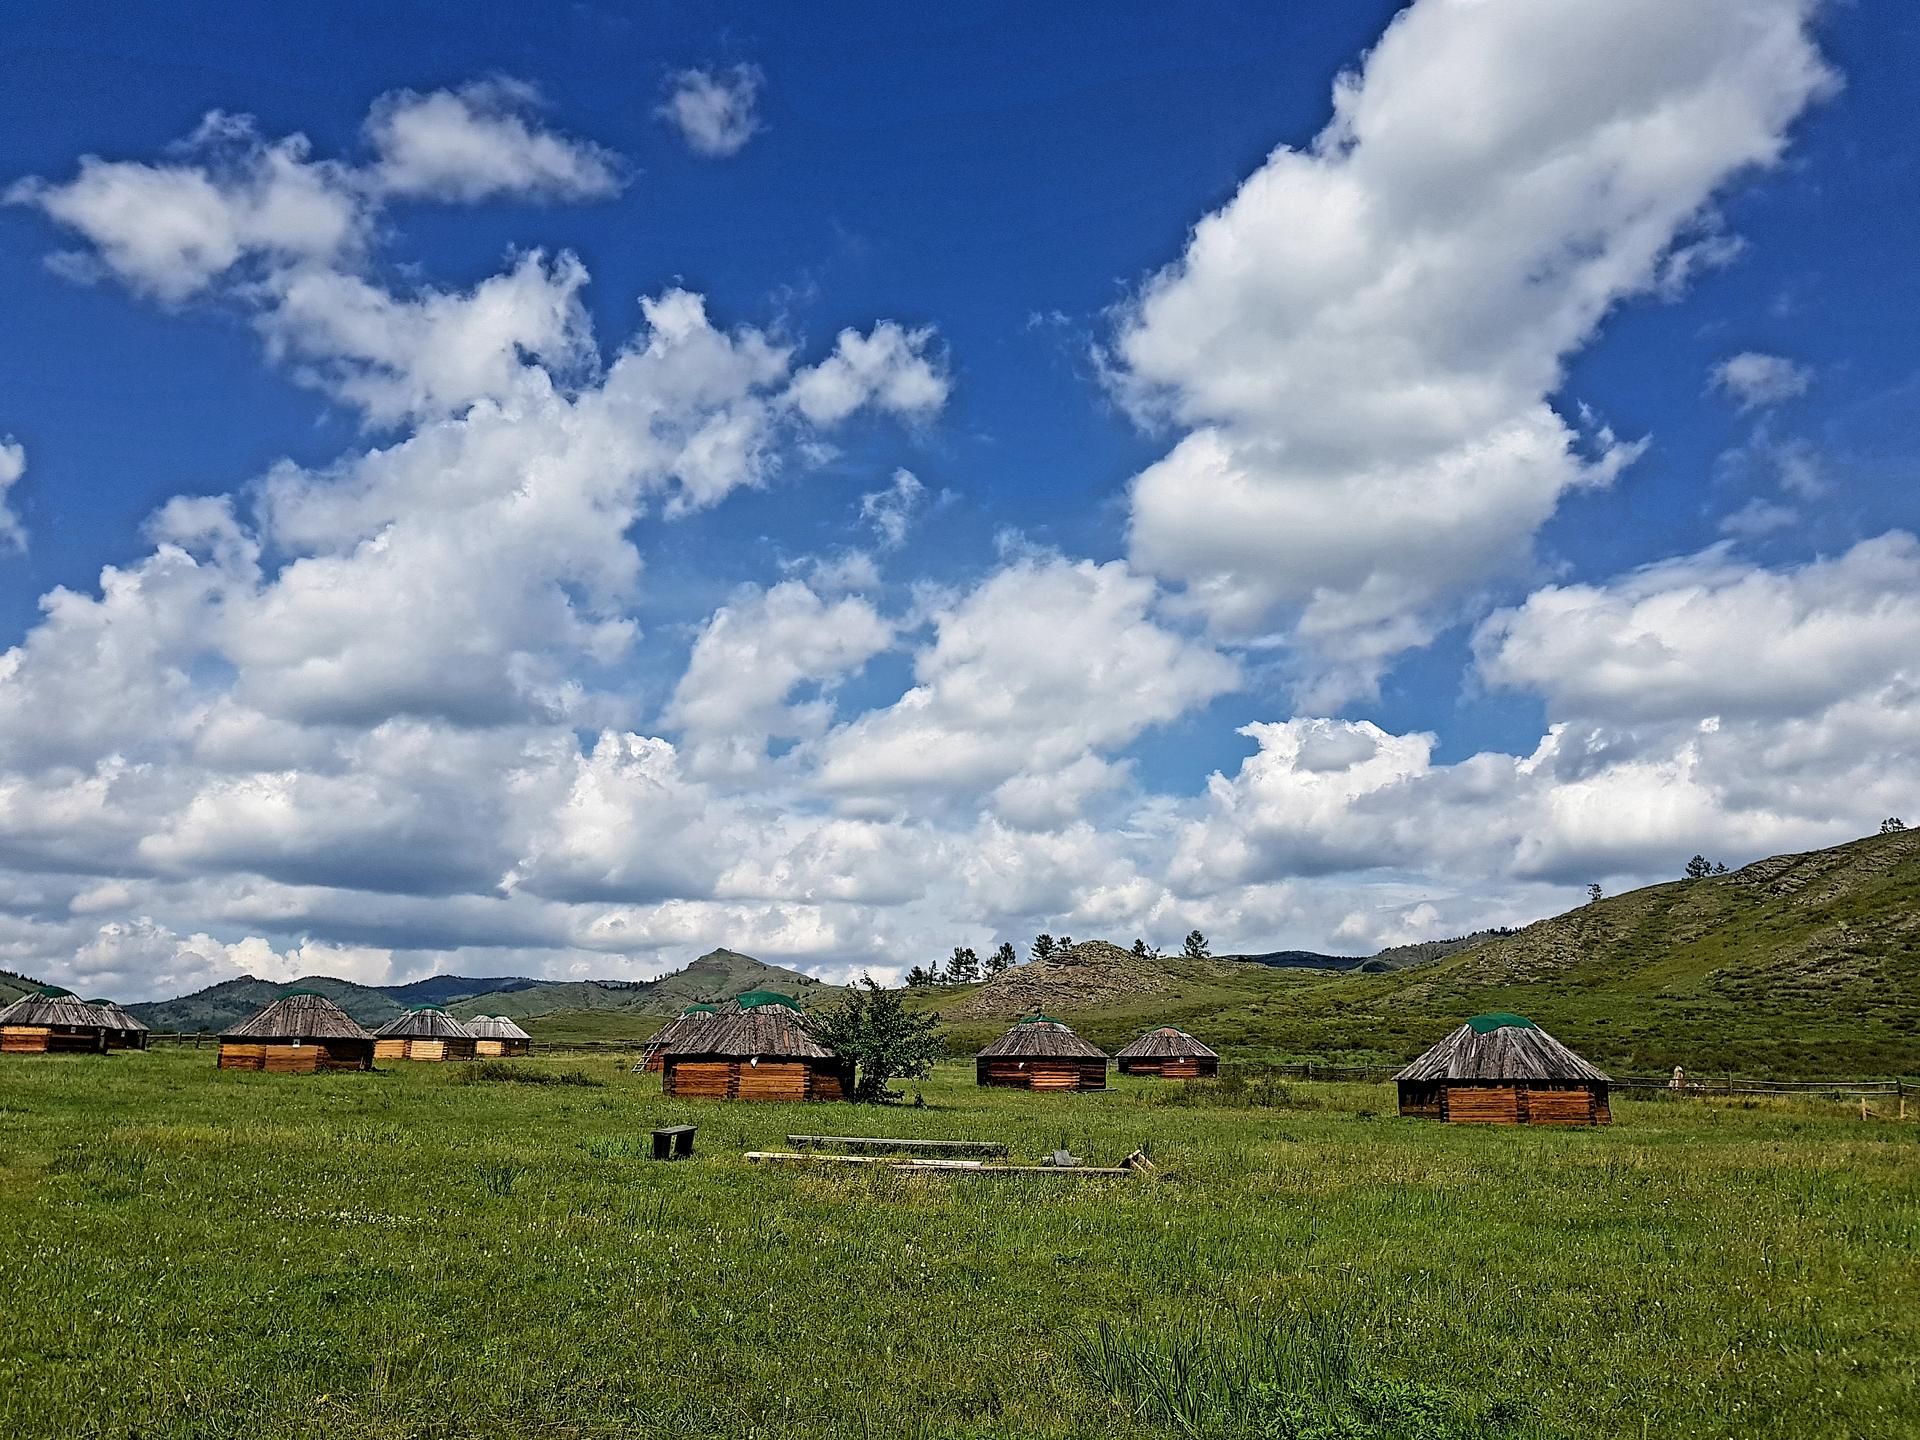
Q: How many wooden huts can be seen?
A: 10